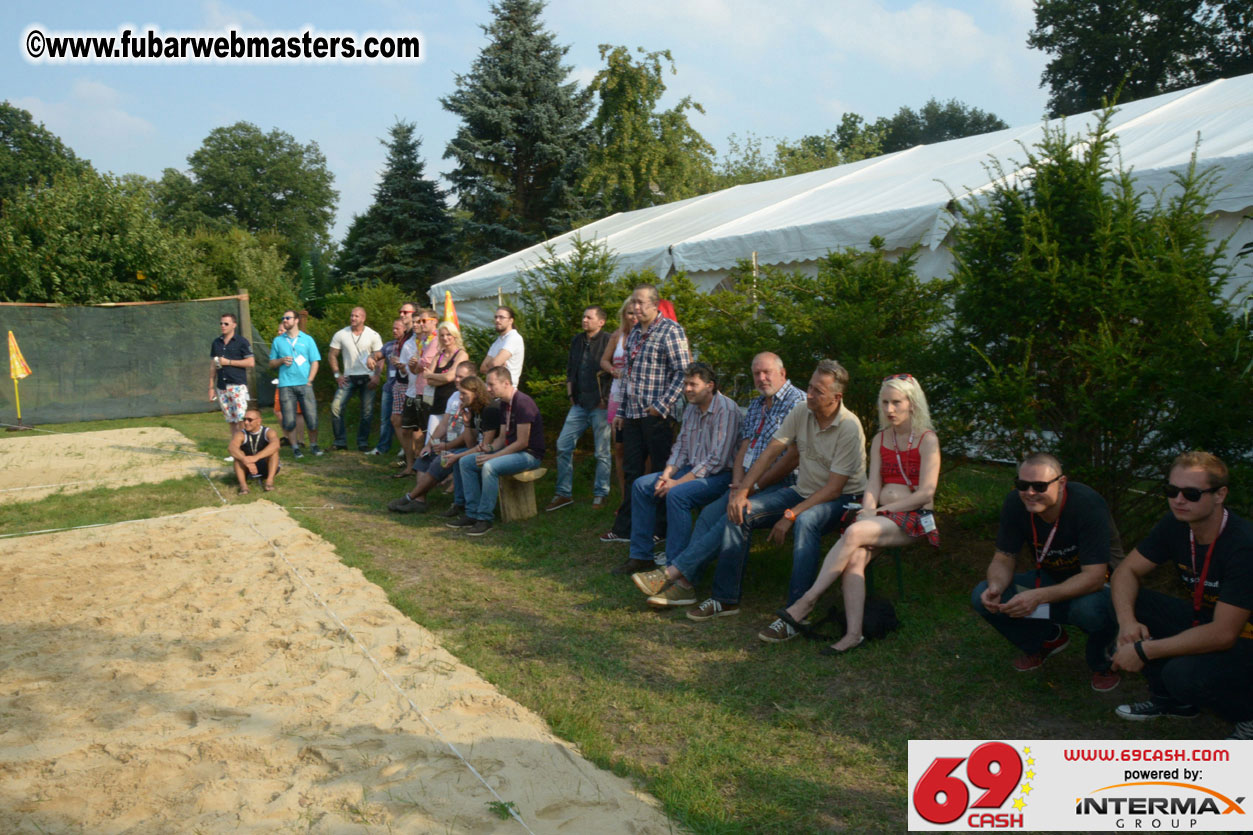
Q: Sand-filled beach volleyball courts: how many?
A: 2